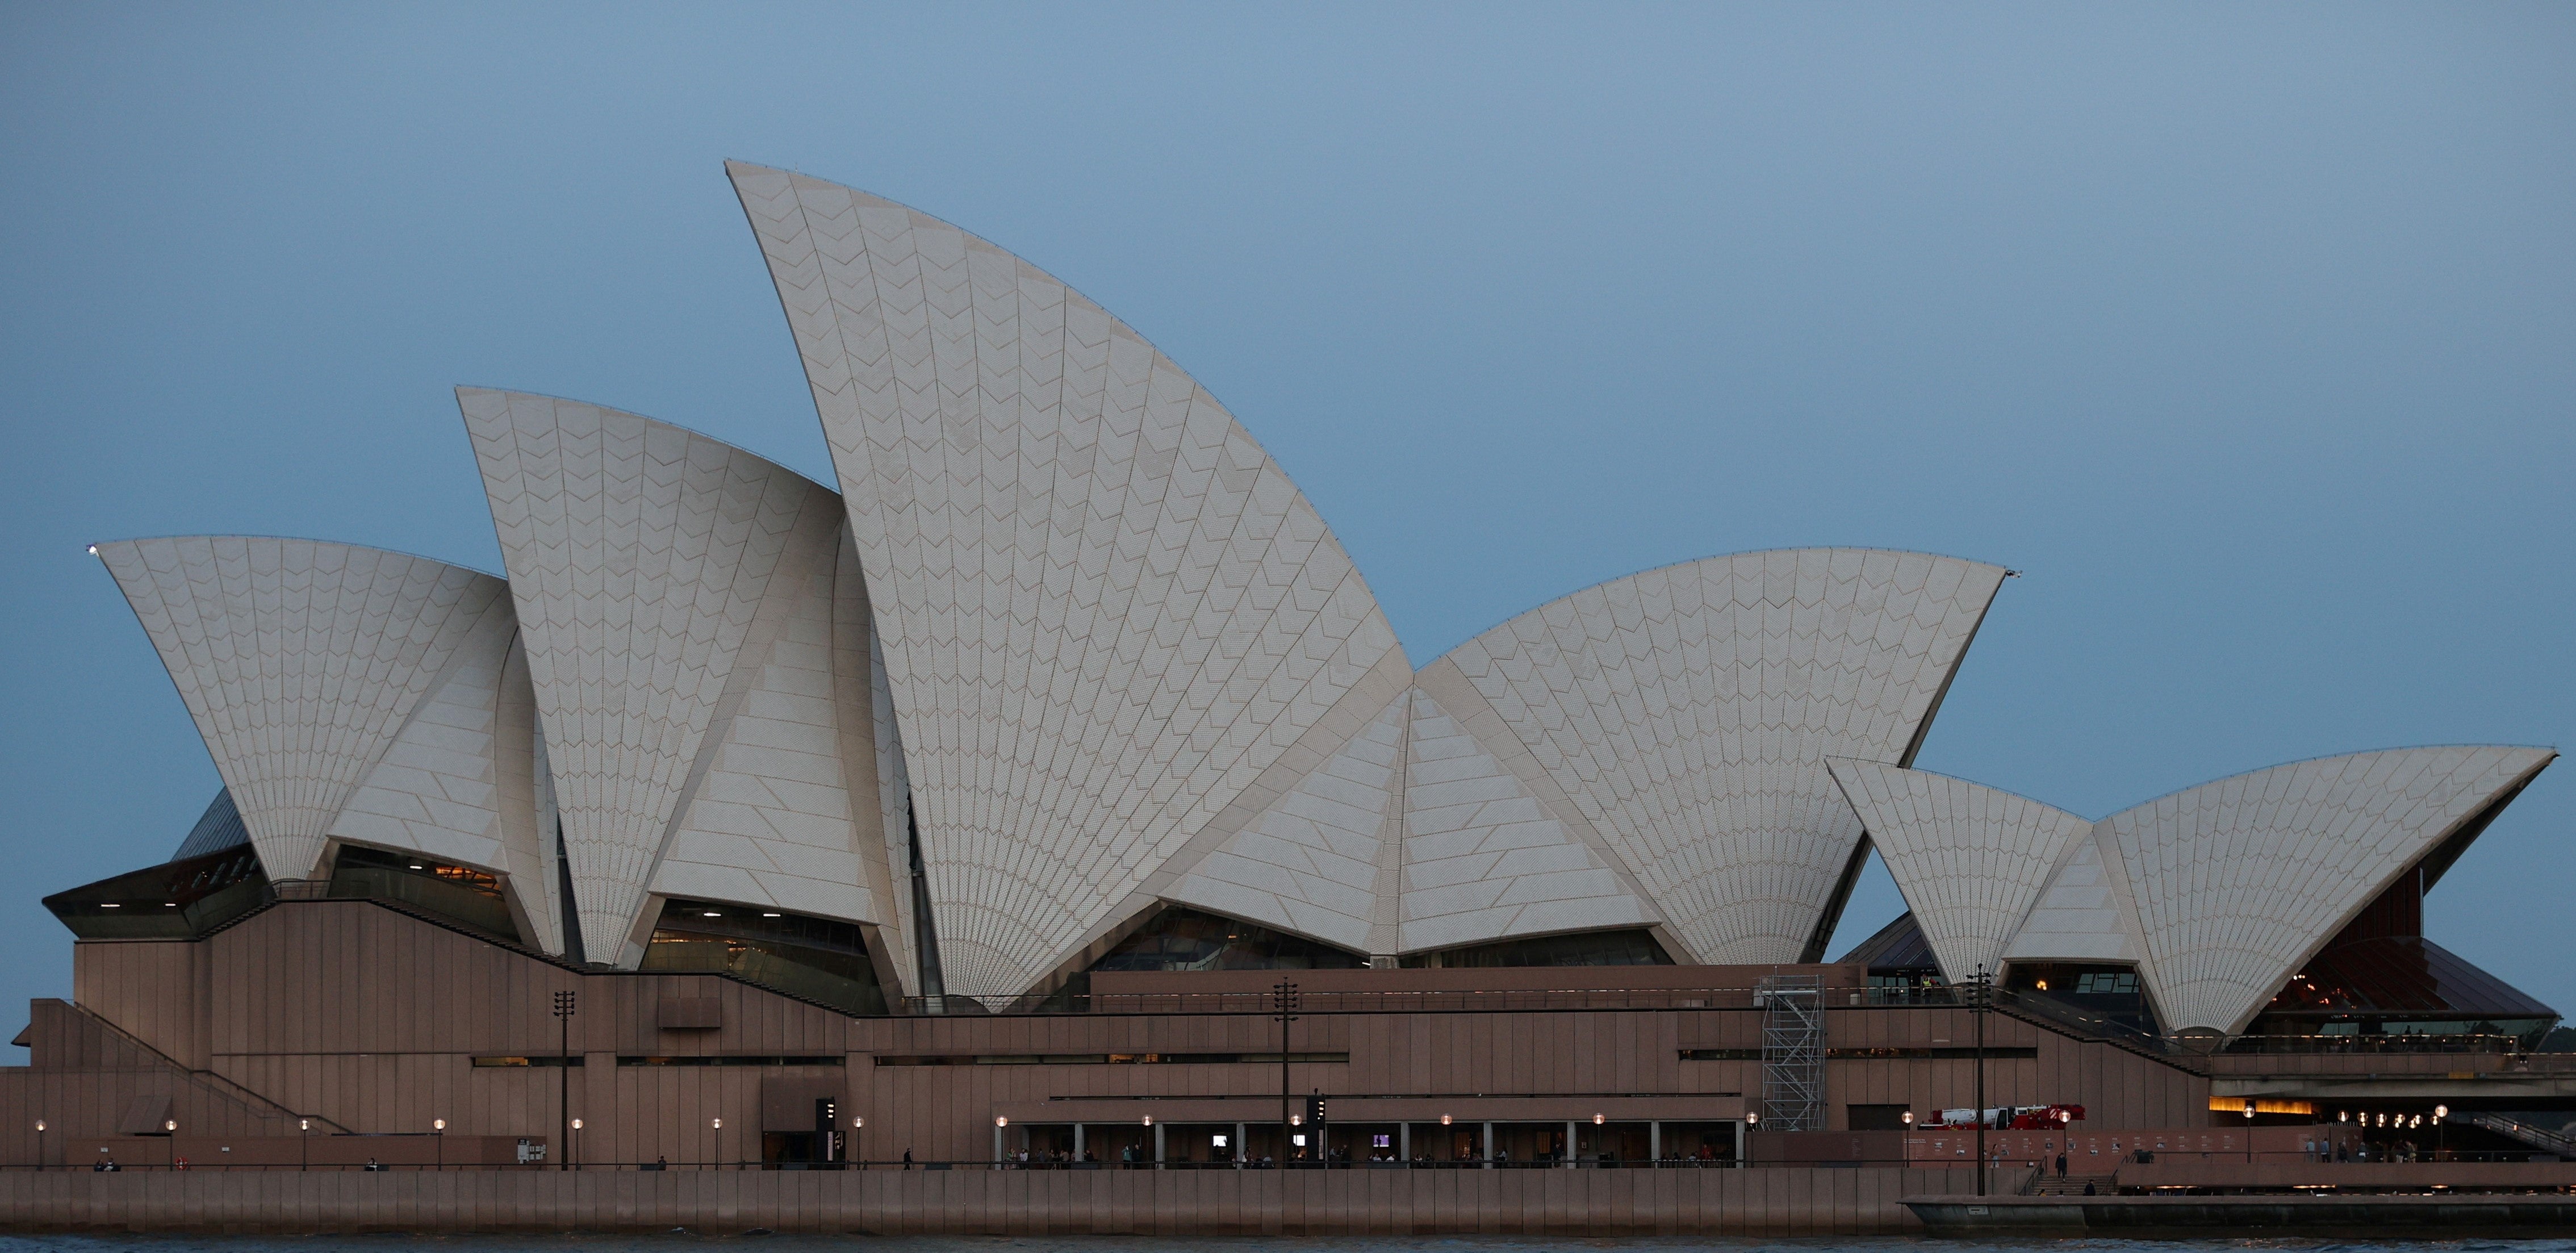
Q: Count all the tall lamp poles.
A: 3